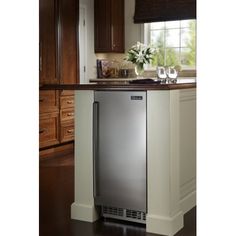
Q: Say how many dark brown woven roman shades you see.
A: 1